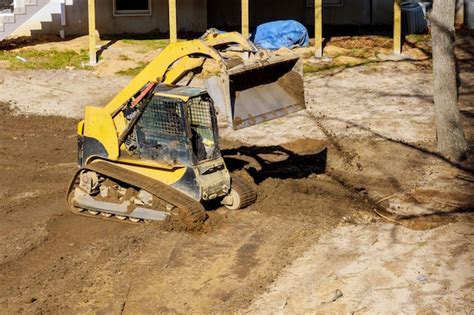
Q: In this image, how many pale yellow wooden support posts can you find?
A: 5